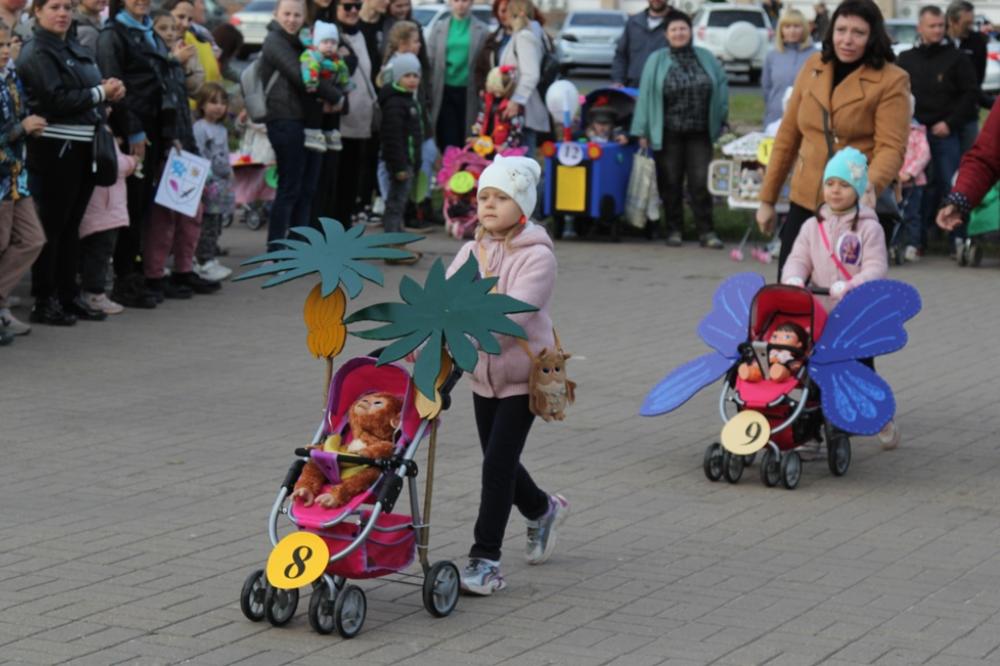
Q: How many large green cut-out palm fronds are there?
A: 2